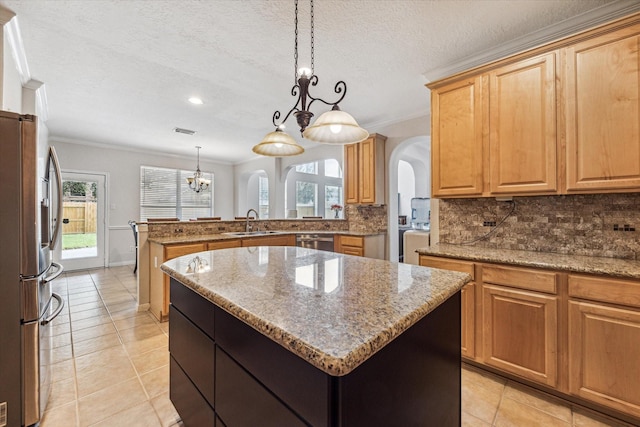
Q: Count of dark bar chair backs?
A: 4